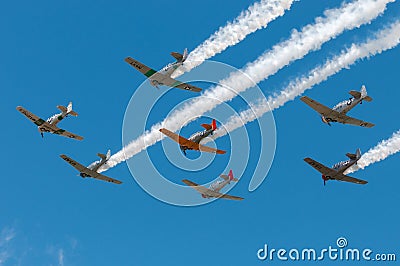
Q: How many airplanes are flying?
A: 7